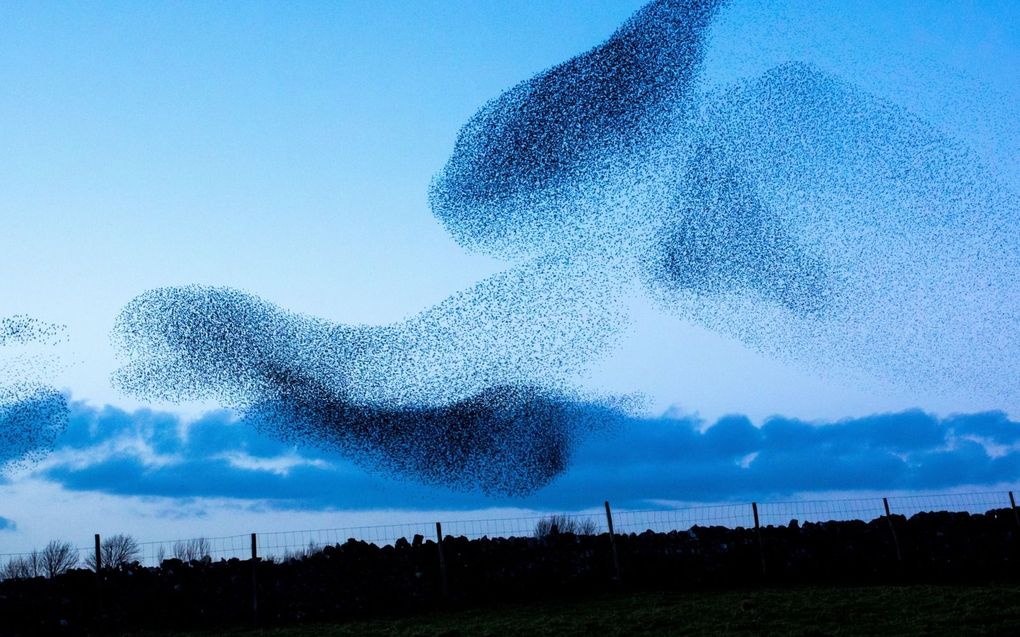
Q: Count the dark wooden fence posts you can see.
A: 7